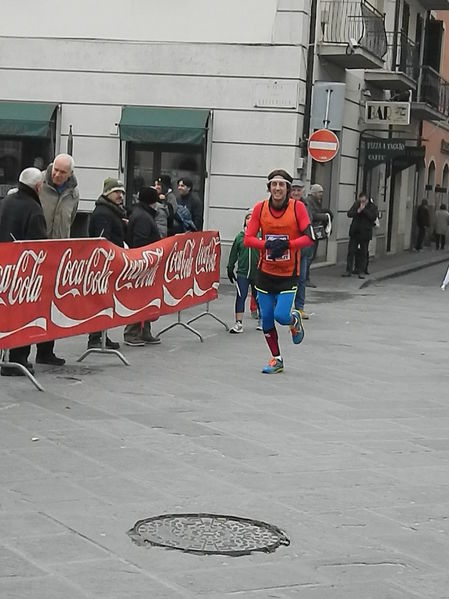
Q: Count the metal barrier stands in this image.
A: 4